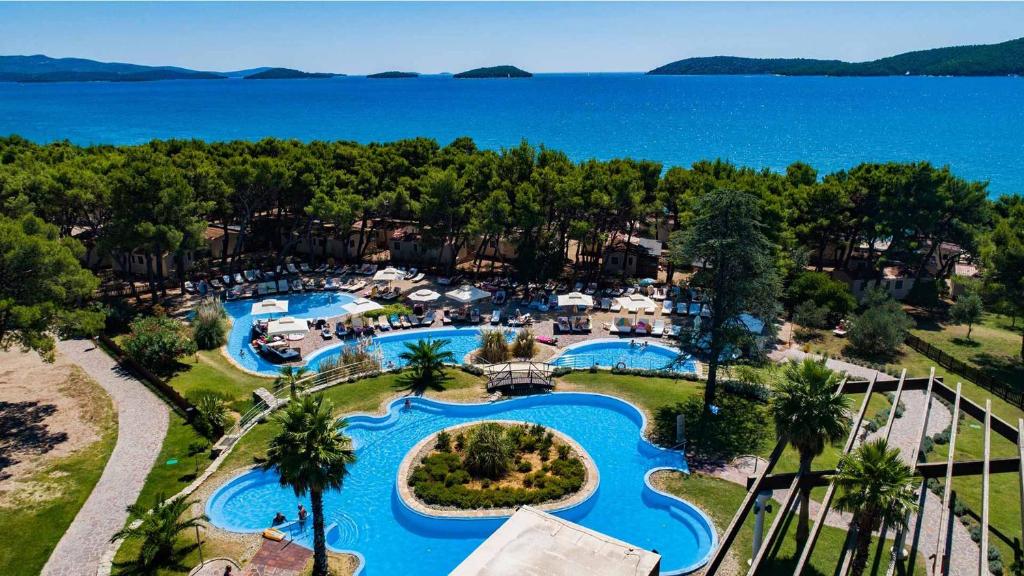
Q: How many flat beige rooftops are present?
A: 1